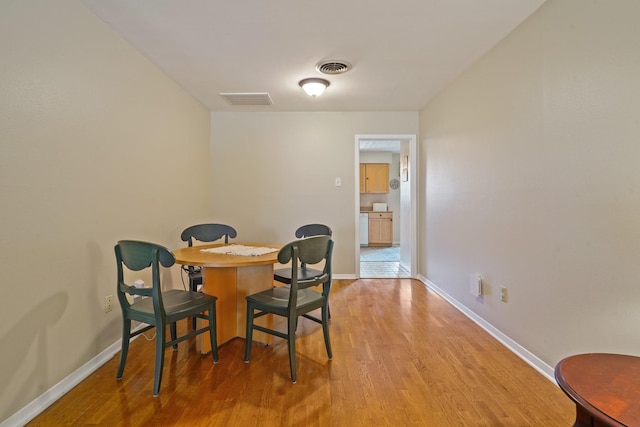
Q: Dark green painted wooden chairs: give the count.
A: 4